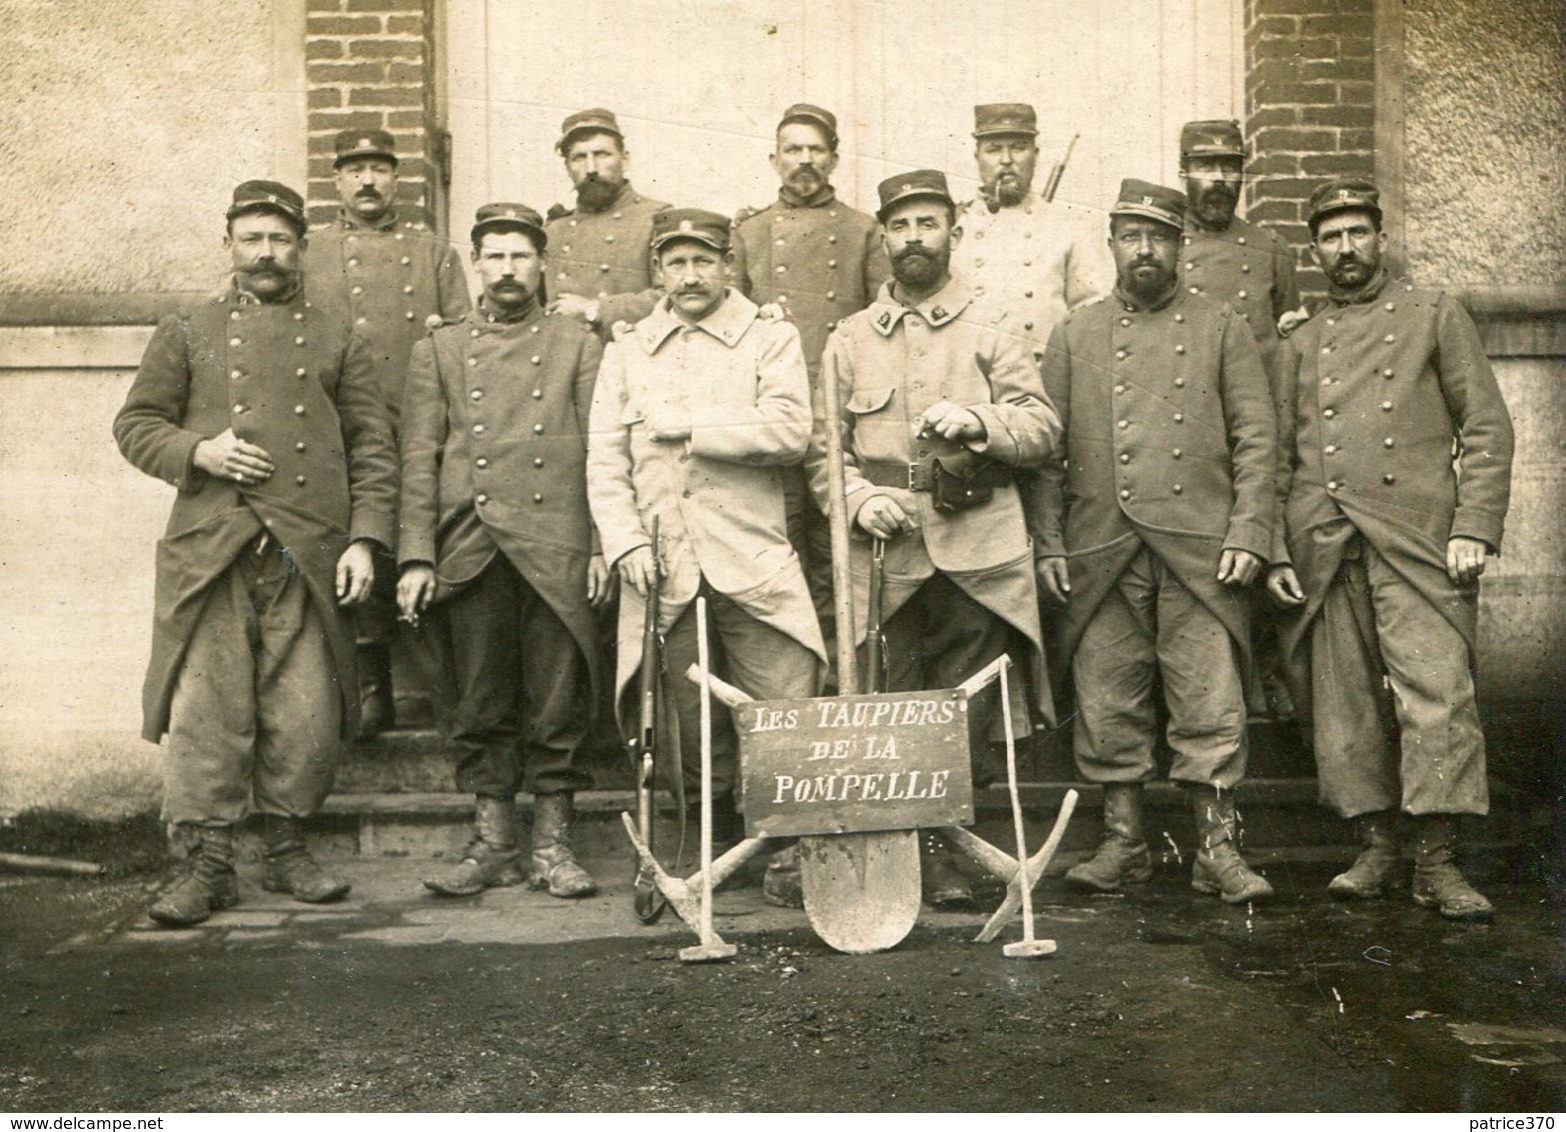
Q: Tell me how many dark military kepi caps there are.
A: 11